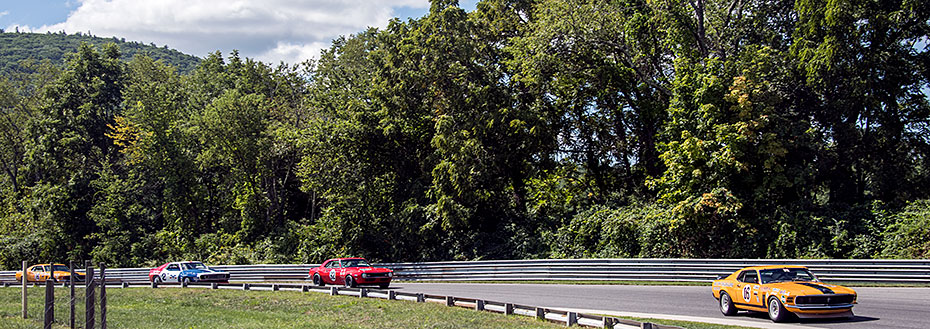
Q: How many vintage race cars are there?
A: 4